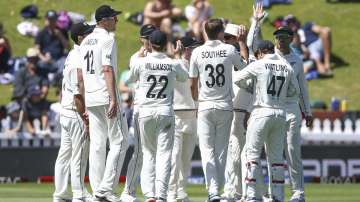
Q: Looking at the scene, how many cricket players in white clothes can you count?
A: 9